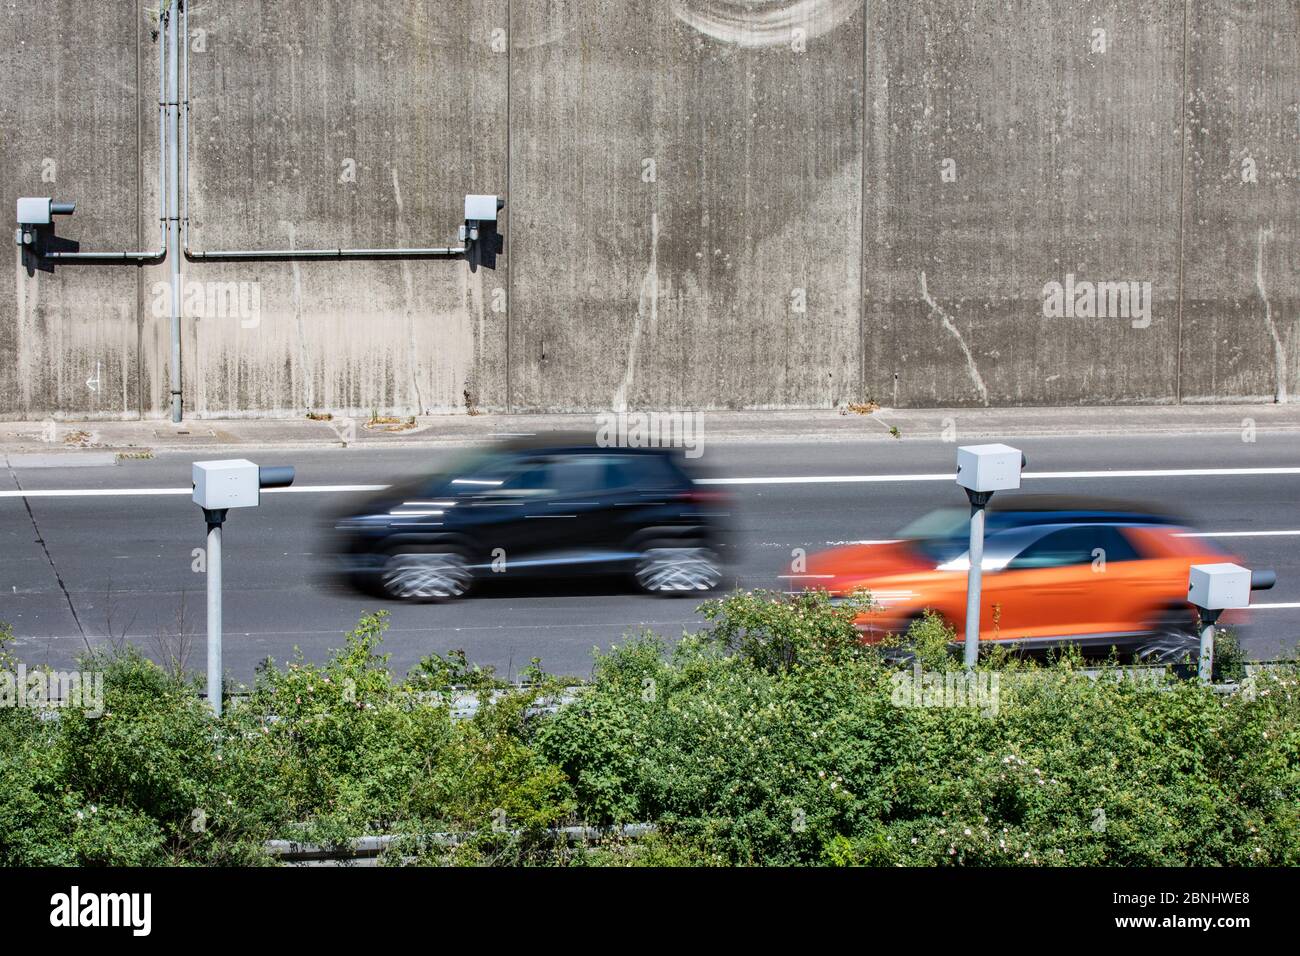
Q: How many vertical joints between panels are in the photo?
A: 4